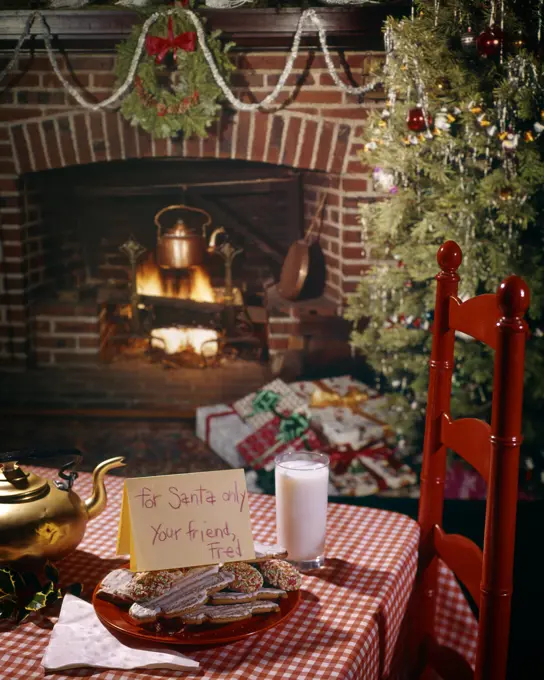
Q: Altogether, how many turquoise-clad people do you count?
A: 0